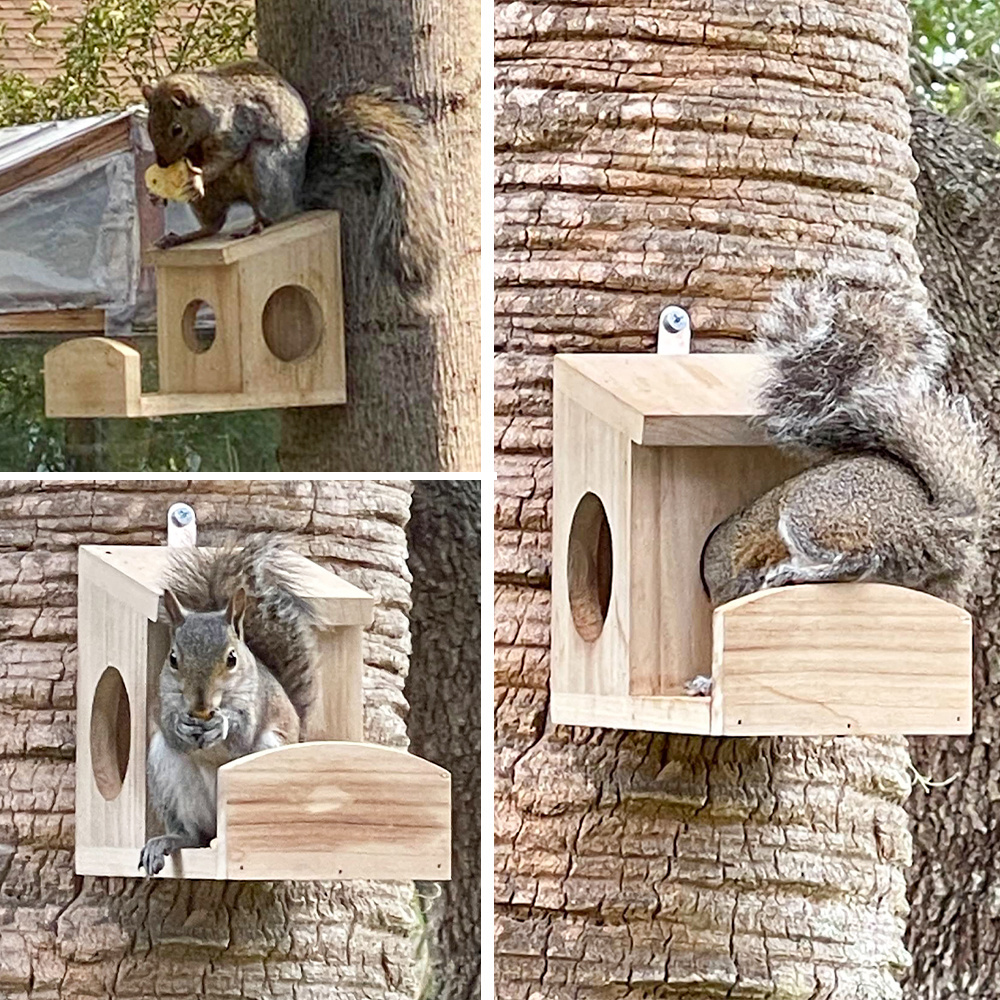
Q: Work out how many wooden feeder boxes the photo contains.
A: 3